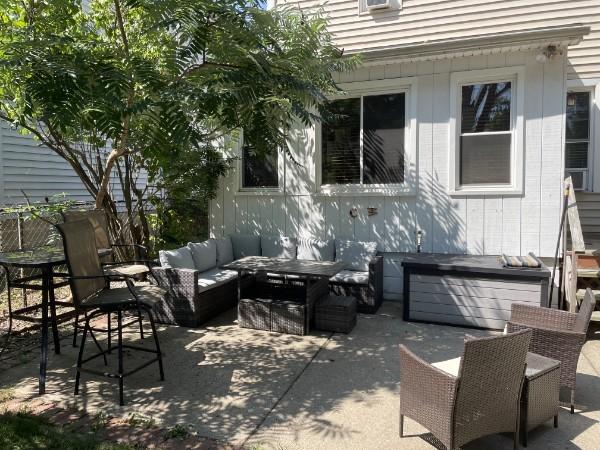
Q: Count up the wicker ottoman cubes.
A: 3